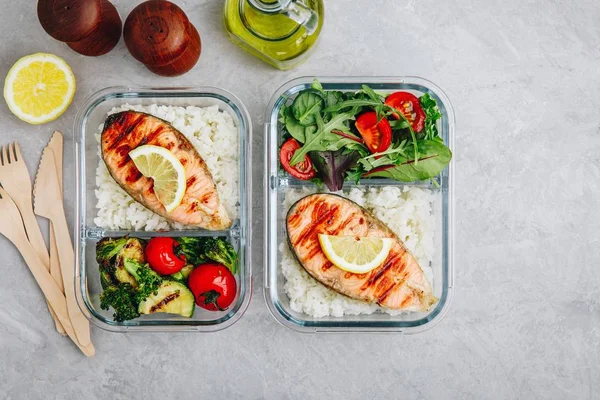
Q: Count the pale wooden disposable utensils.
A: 4